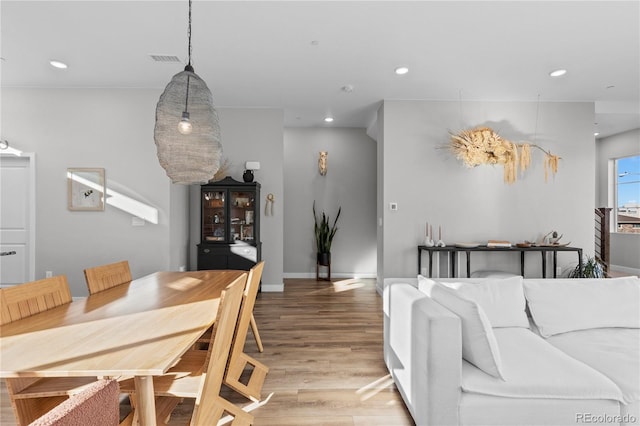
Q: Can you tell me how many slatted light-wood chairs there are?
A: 4